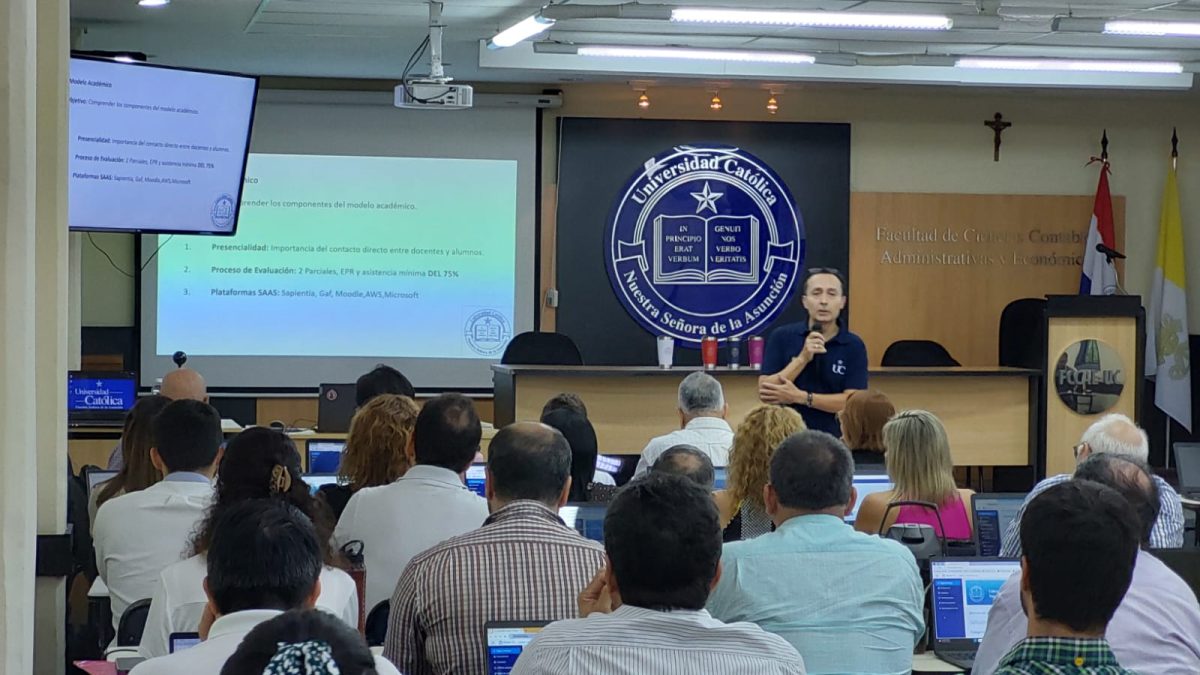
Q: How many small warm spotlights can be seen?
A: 3